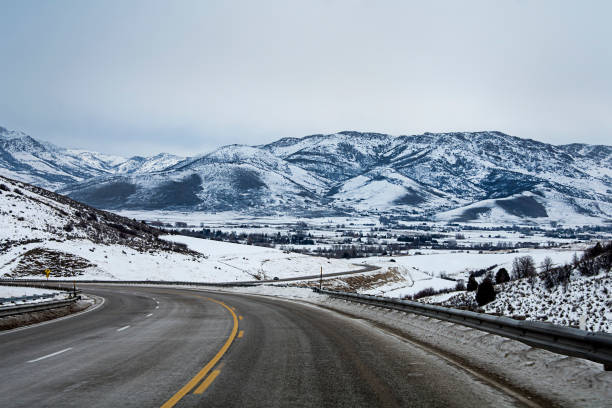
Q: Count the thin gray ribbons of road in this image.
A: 1